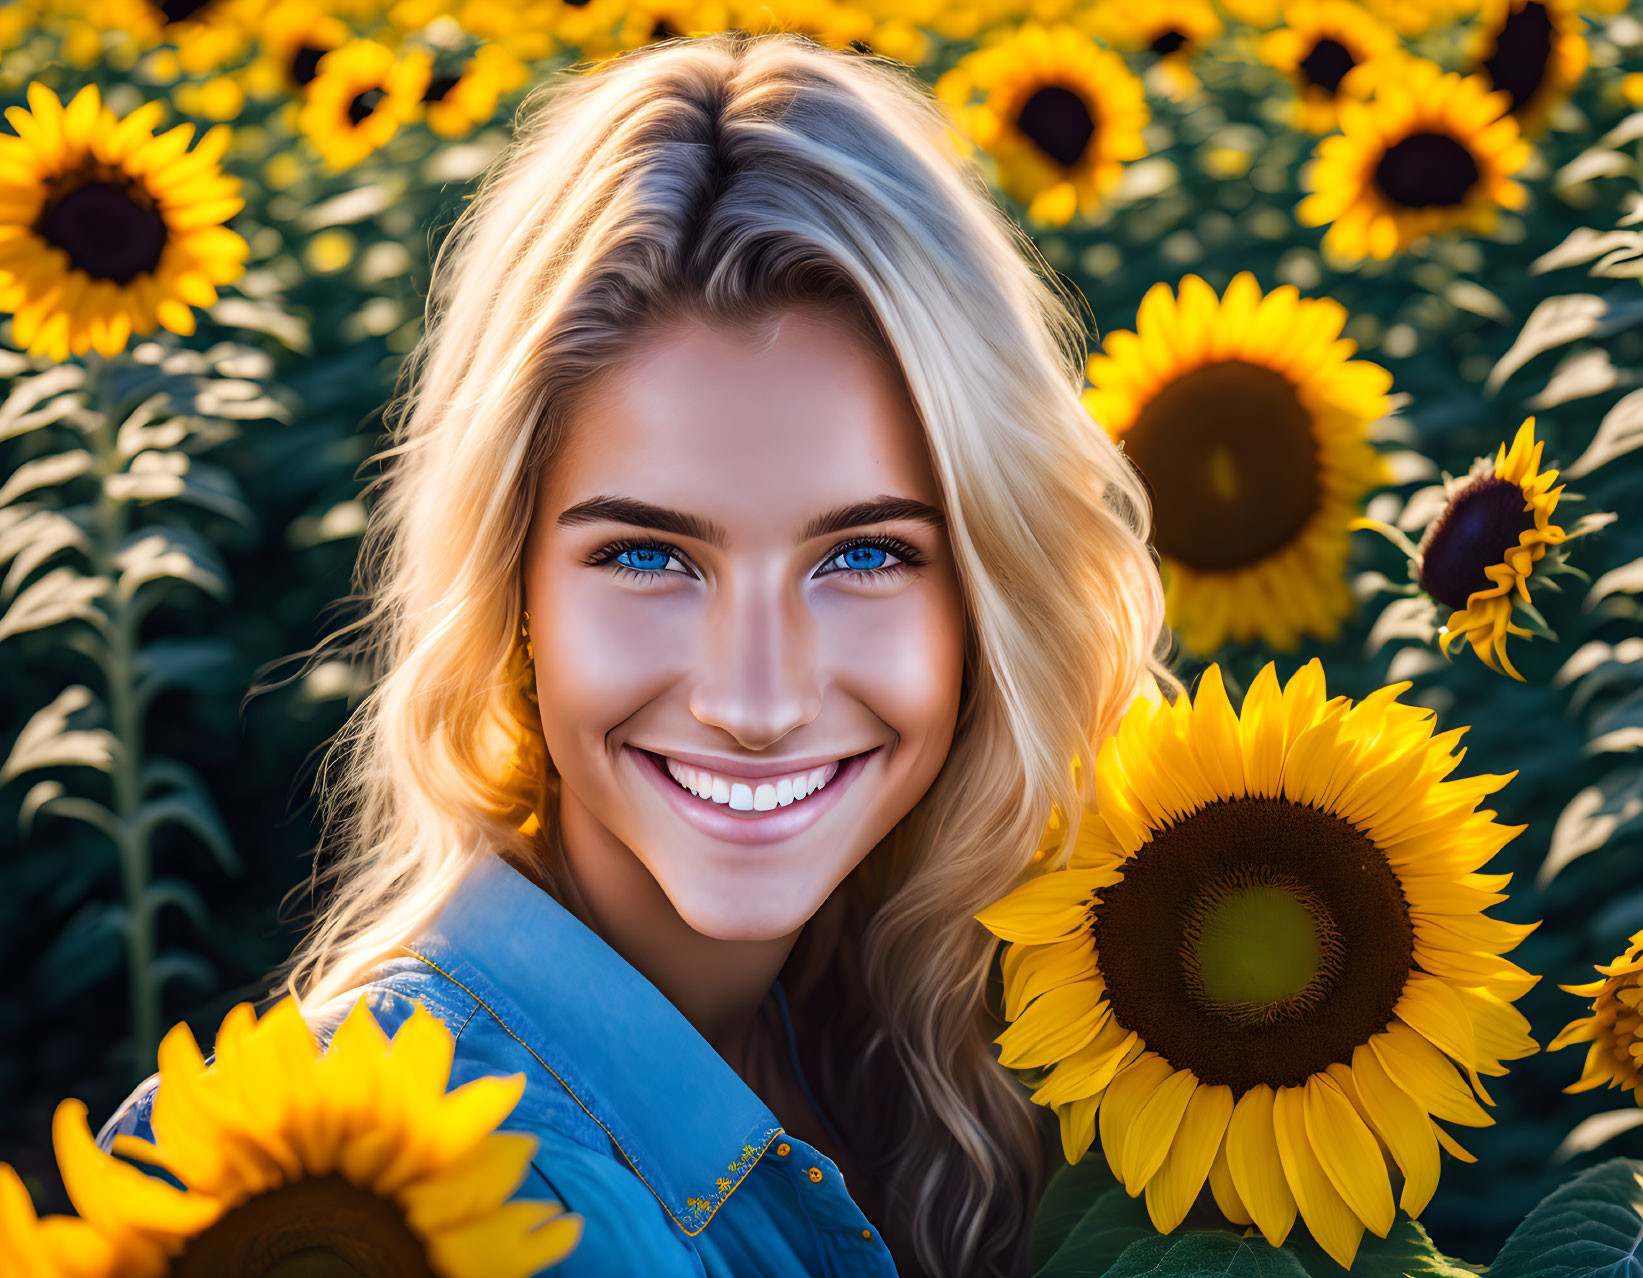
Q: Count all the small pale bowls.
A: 0